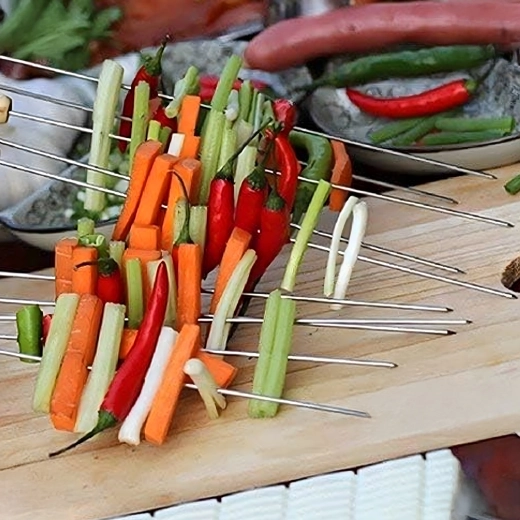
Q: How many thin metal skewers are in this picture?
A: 10